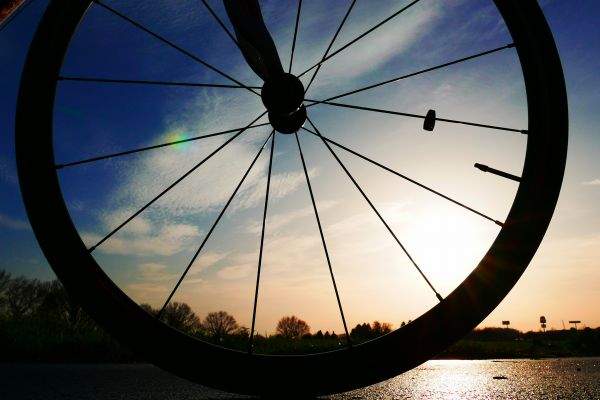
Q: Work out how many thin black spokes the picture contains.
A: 15